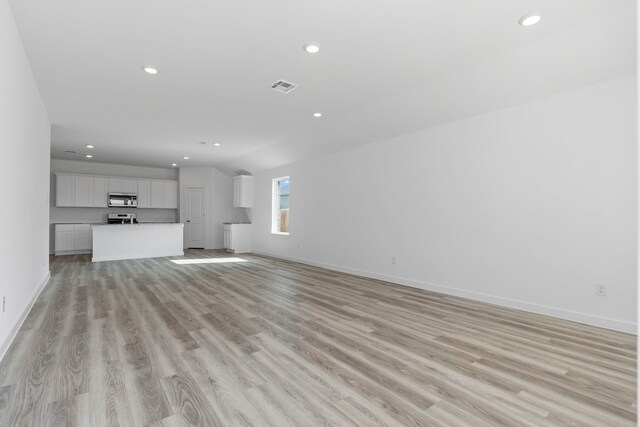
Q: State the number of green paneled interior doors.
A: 0